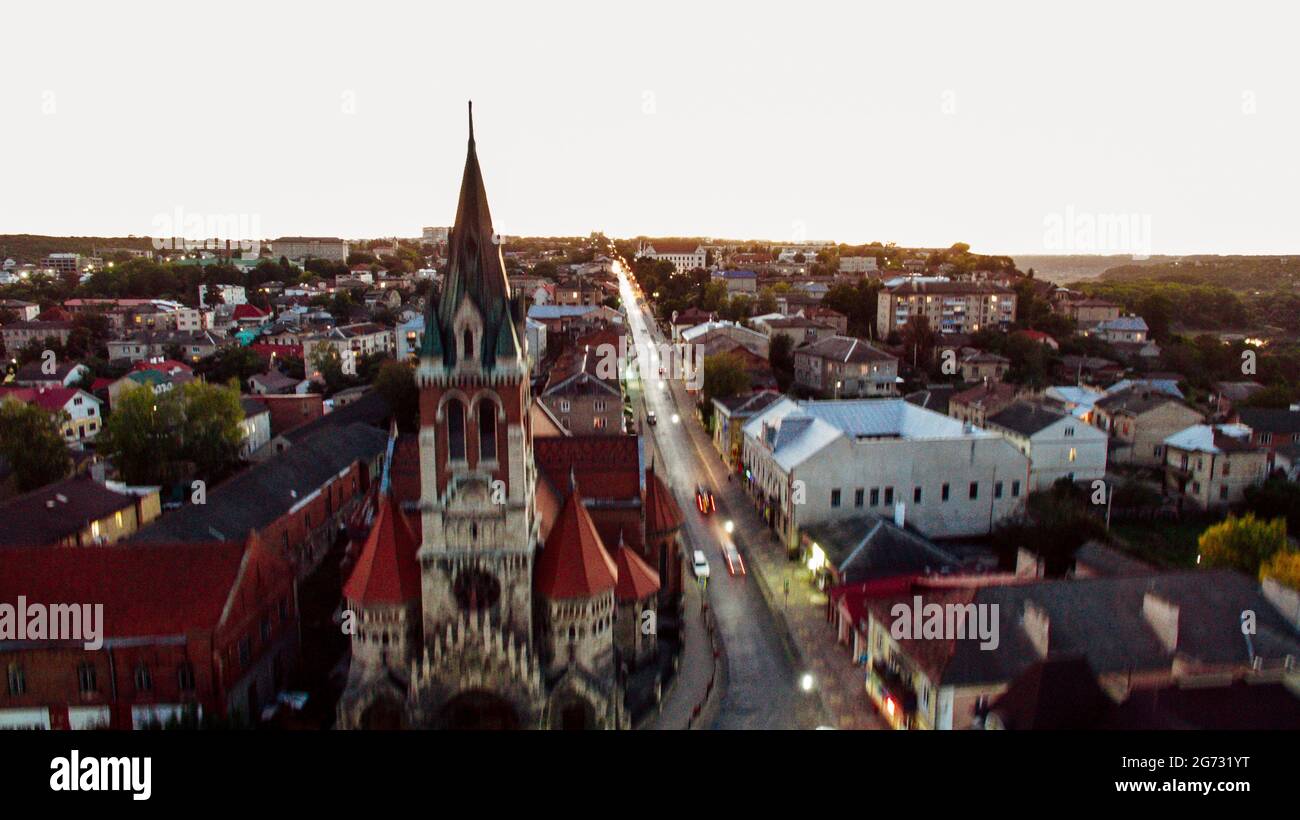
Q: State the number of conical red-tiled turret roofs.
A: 4